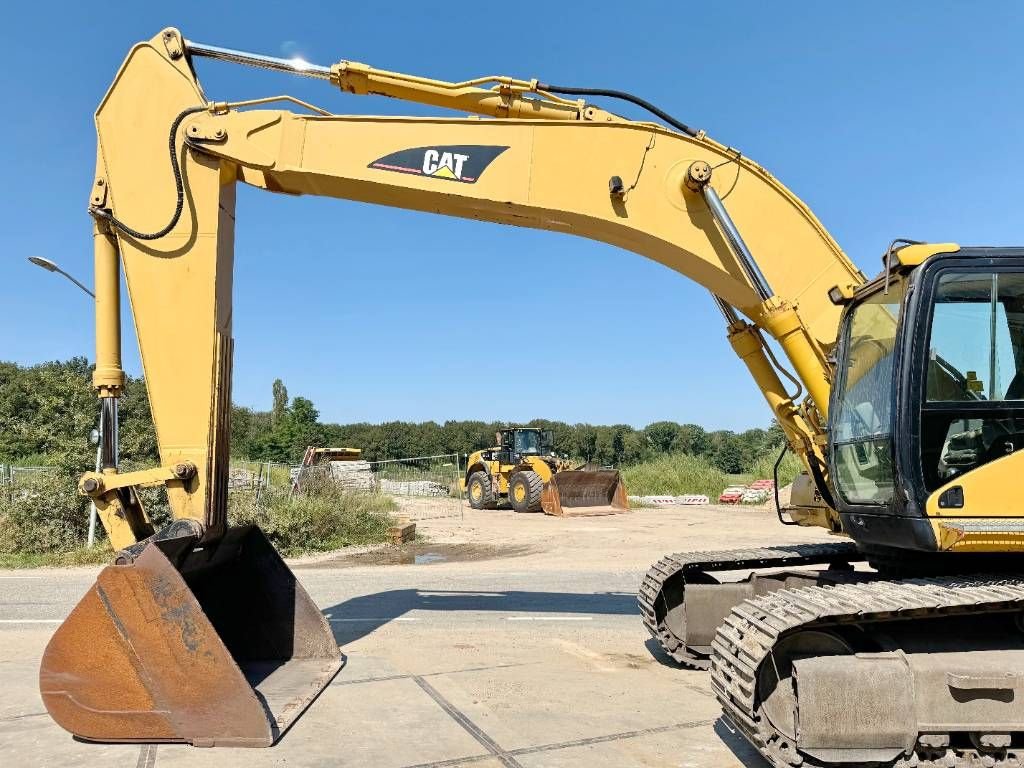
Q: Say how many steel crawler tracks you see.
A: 2